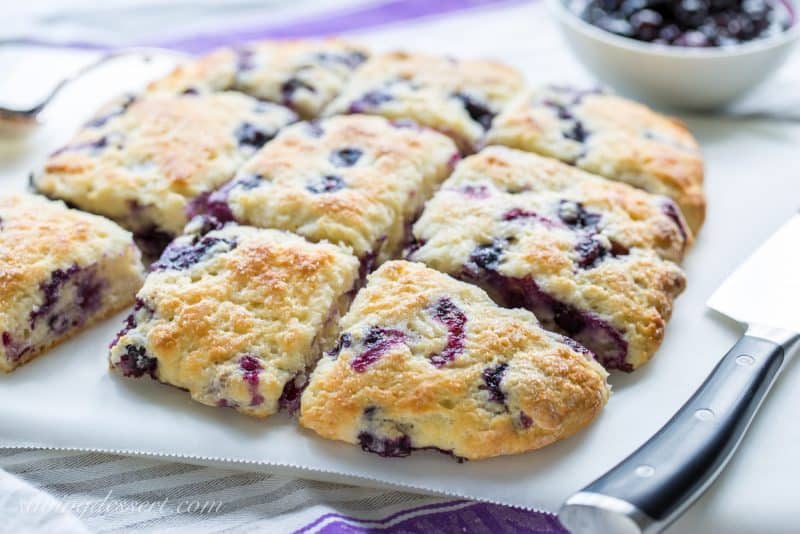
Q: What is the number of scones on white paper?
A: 9